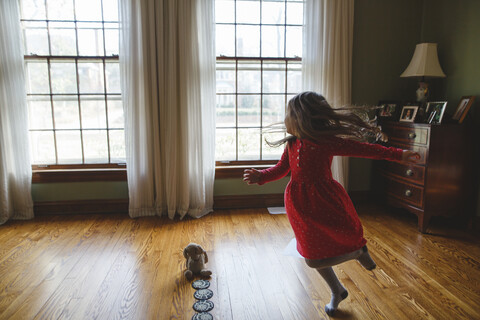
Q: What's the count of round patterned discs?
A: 4